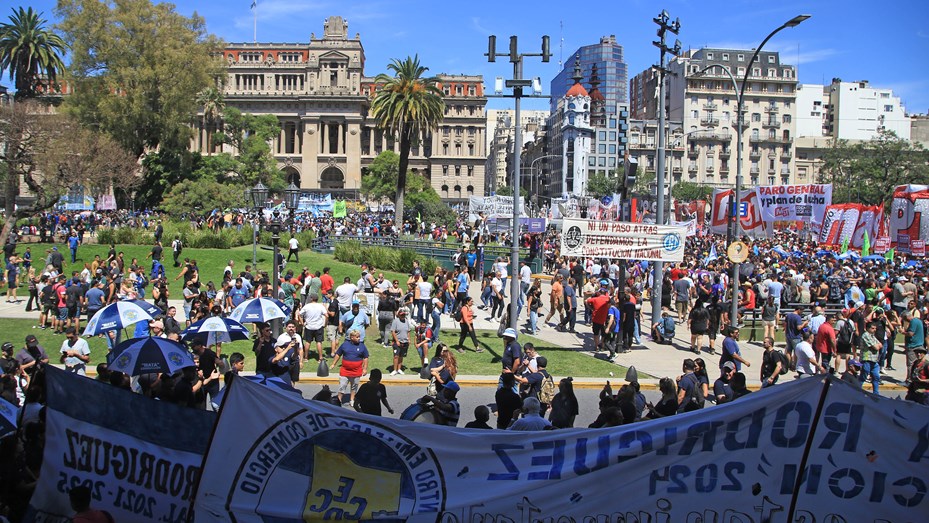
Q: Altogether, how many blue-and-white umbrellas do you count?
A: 6